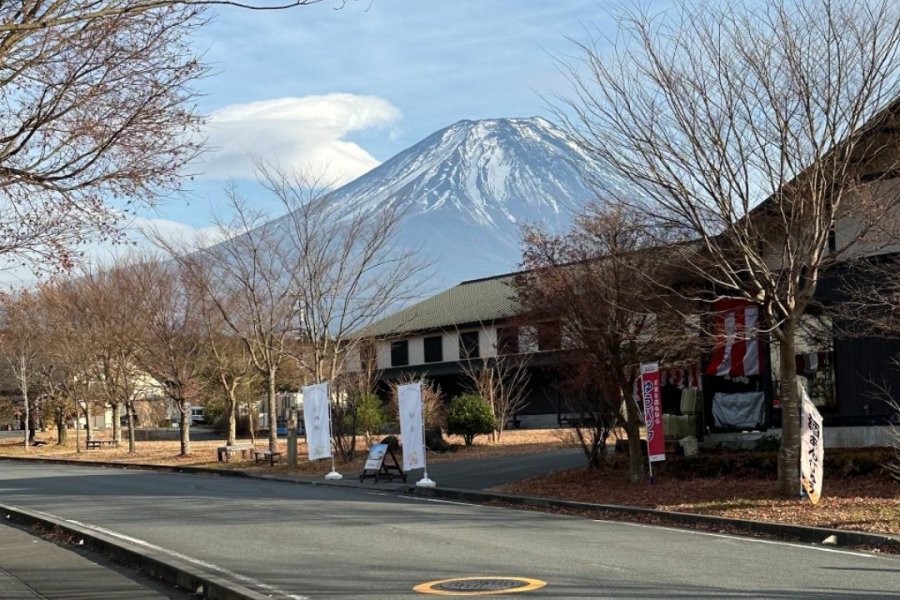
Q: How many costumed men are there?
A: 0